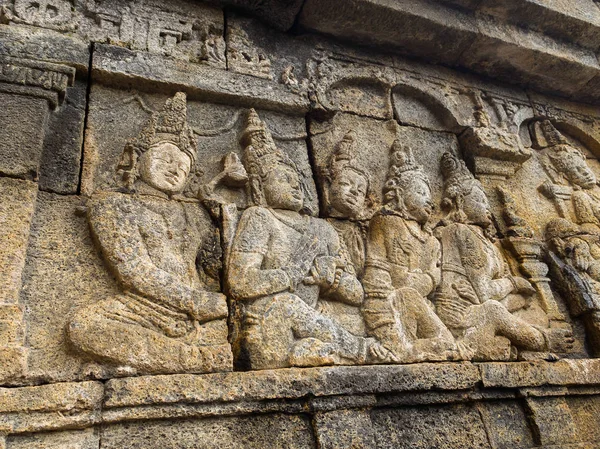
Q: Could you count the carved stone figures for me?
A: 6